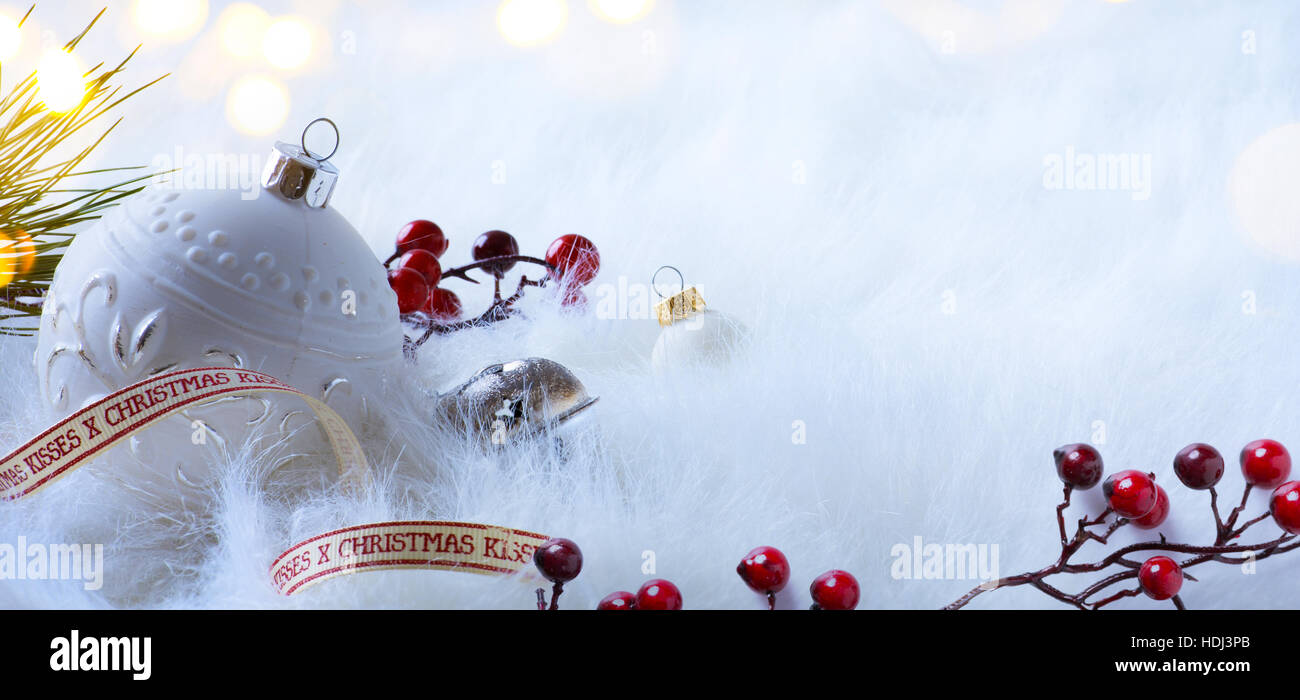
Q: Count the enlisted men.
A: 0